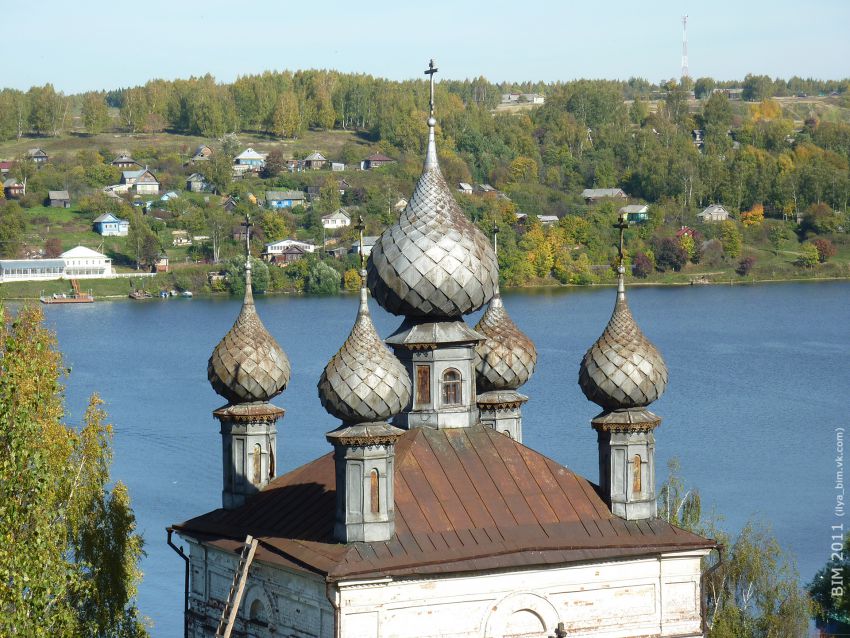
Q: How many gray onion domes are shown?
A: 5